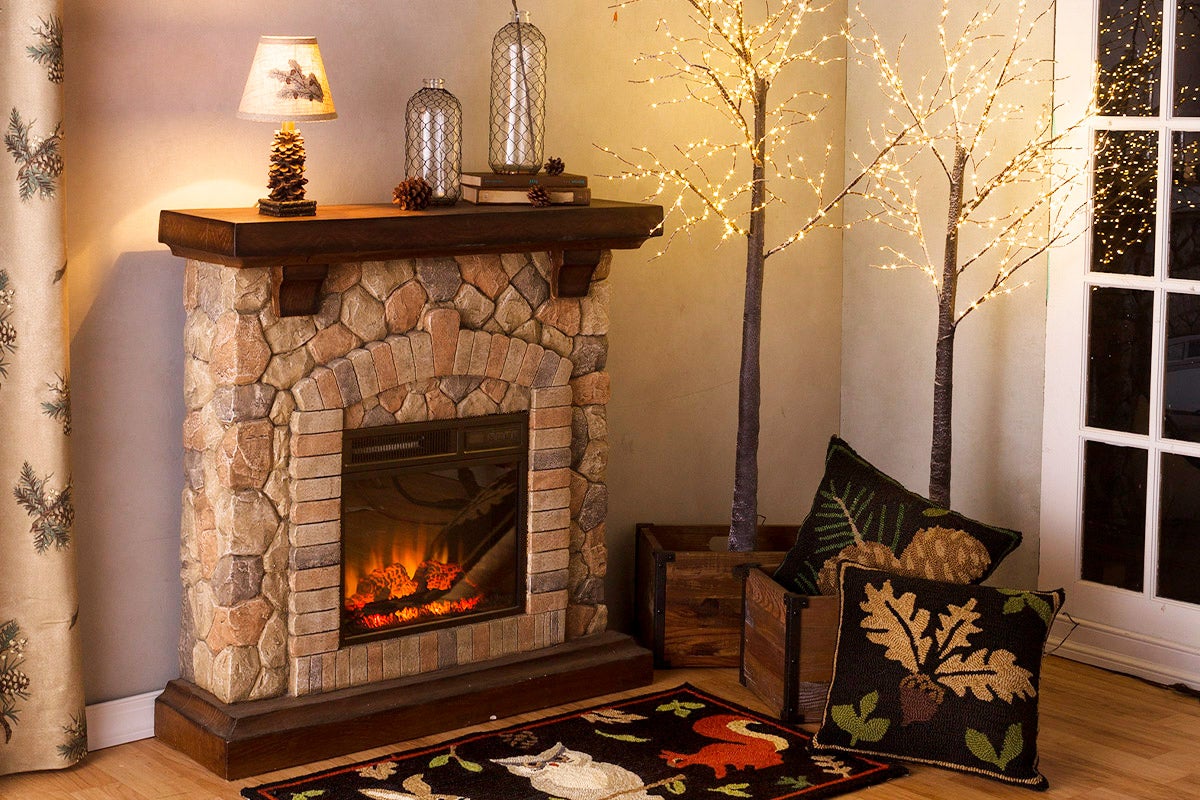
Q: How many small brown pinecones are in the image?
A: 3